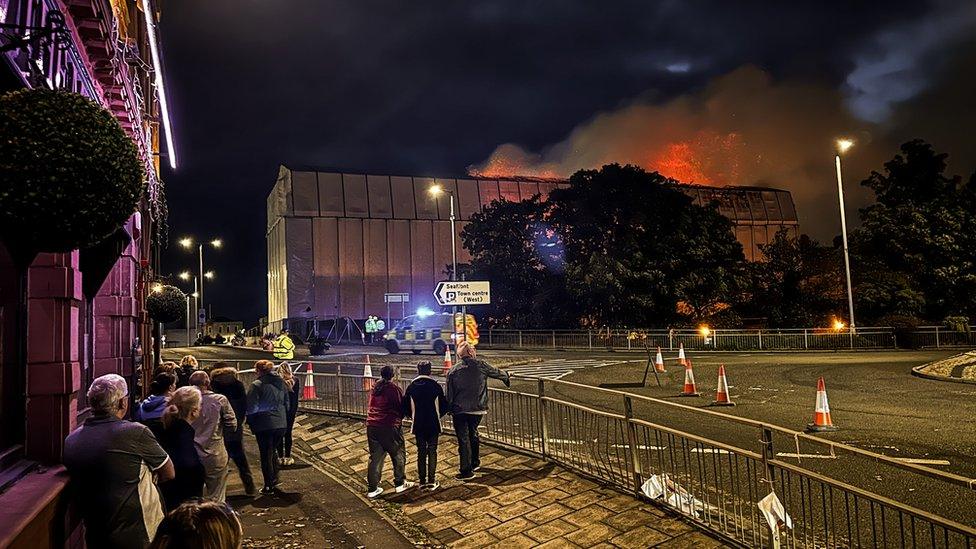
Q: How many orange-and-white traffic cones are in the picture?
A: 8